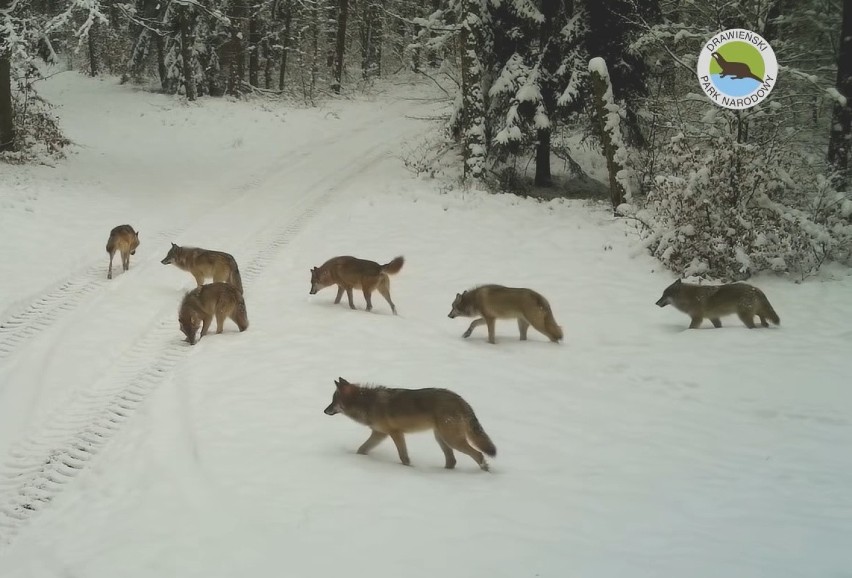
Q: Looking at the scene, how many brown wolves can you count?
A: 7